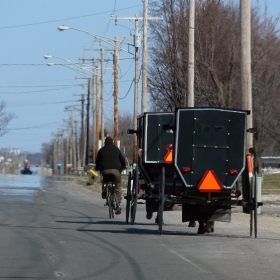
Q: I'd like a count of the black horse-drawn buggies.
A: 2